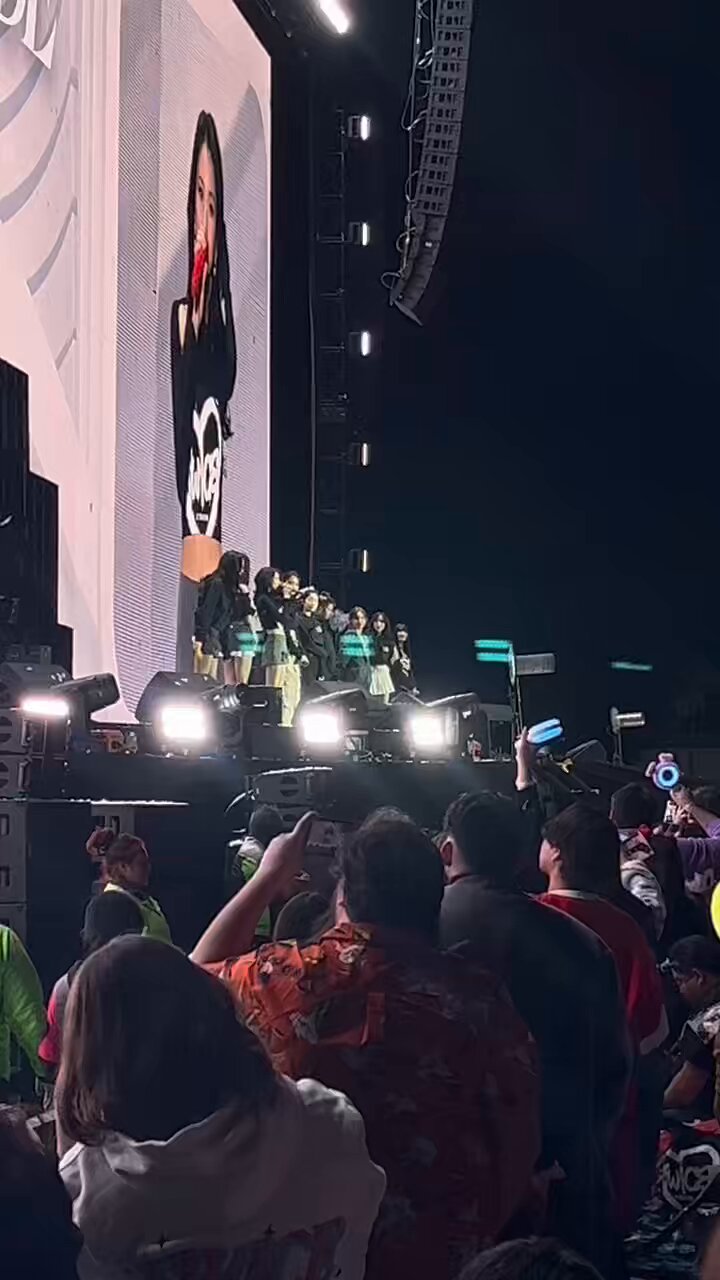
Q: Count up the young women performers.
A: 9